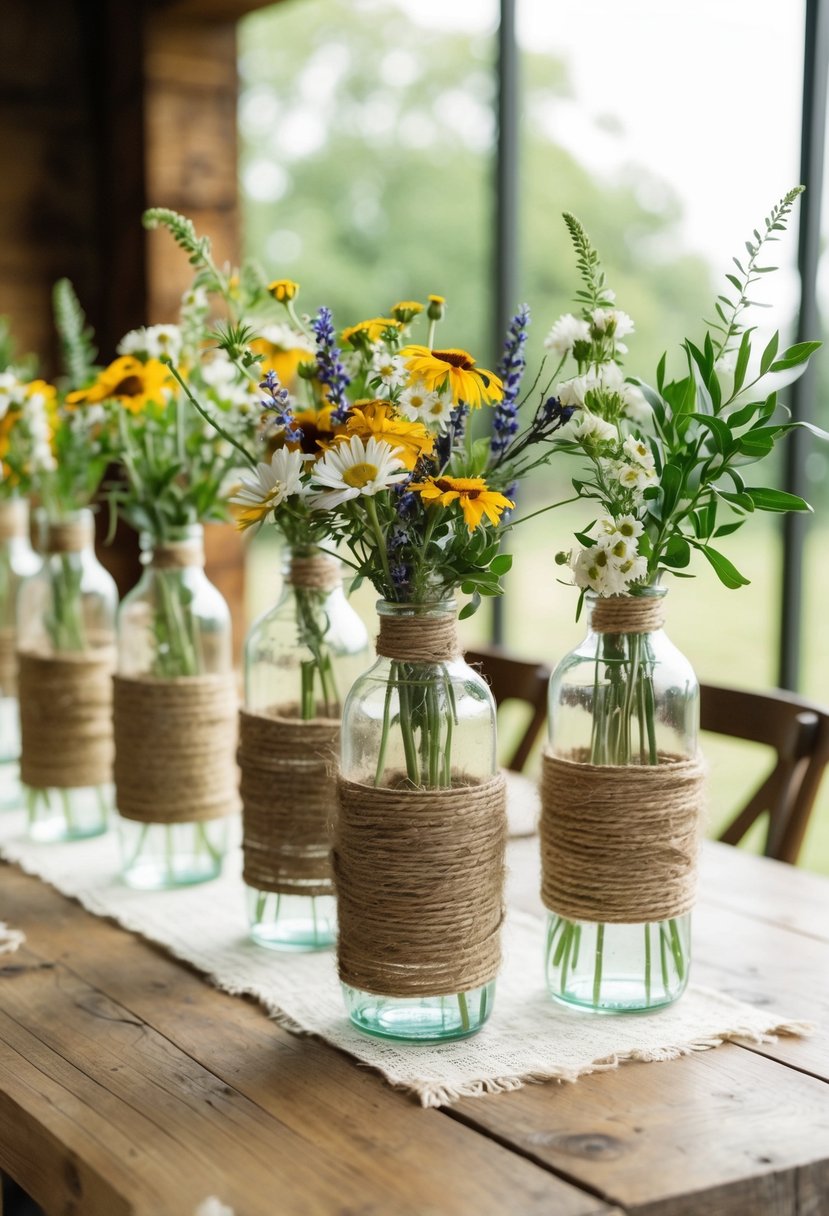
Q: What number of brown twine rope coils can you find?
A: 12